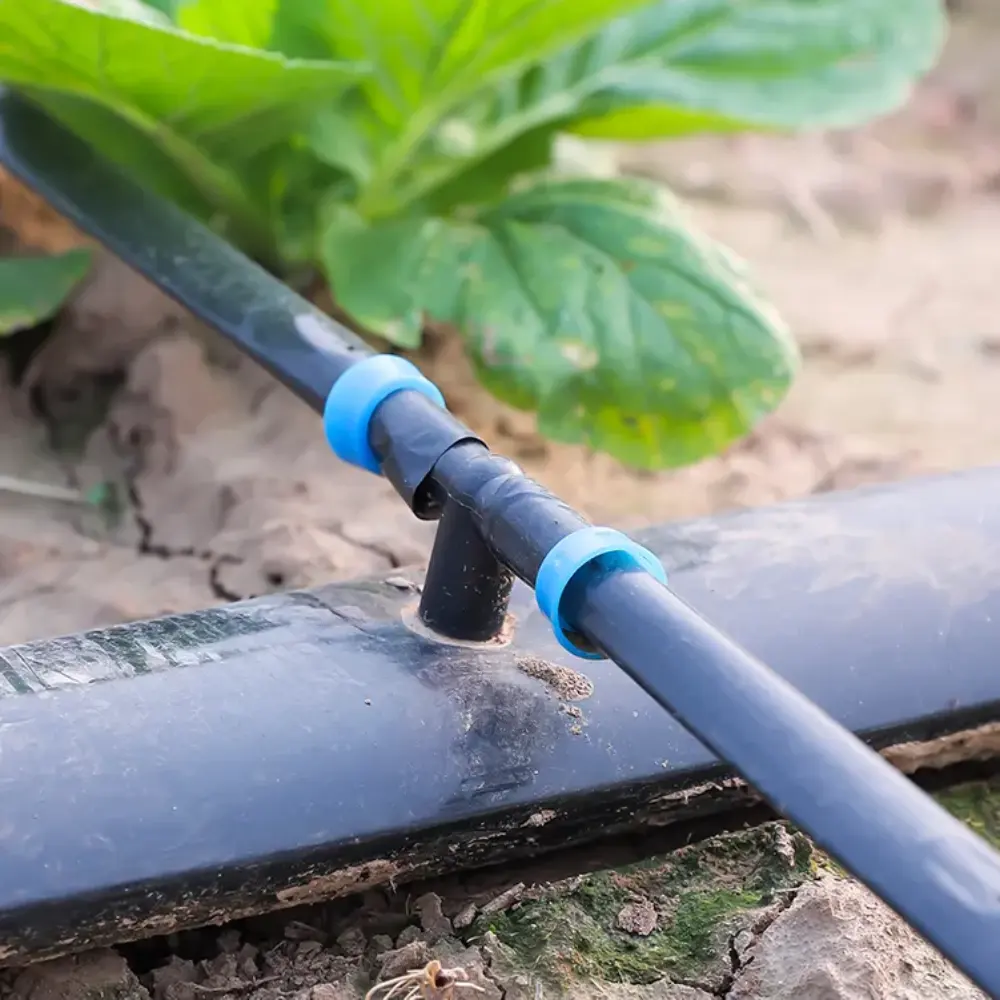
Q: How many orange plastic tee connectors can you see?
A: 0